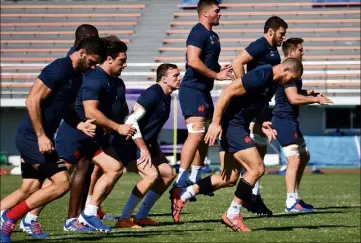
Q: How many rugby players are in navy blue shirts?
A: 8